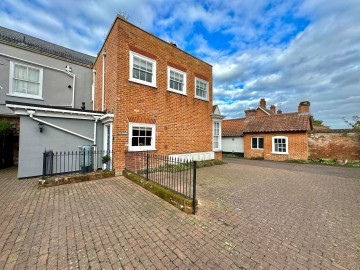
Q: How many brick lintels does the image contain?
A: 4